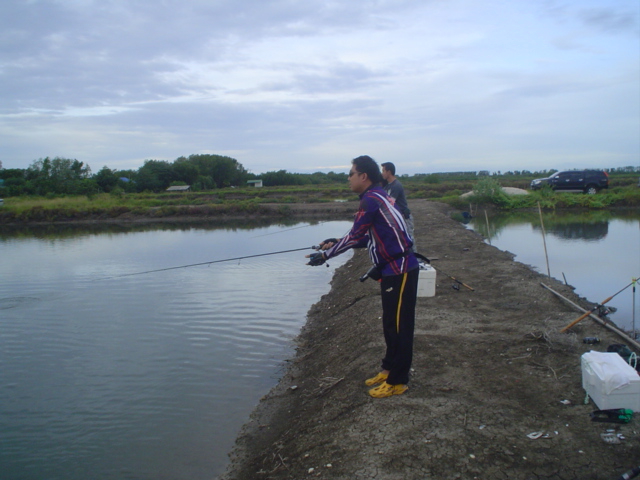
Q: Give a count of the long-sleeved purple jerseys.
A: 1